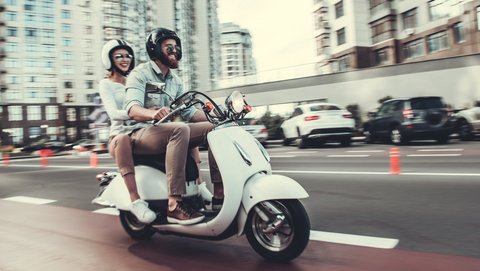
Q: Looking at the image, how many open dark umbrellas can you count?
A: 0